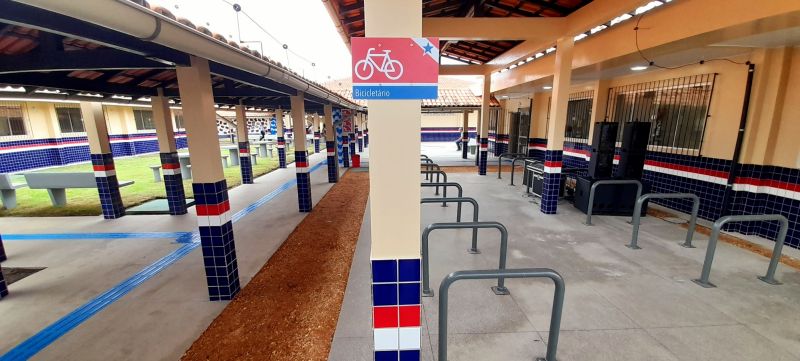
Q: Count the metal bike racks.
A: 13